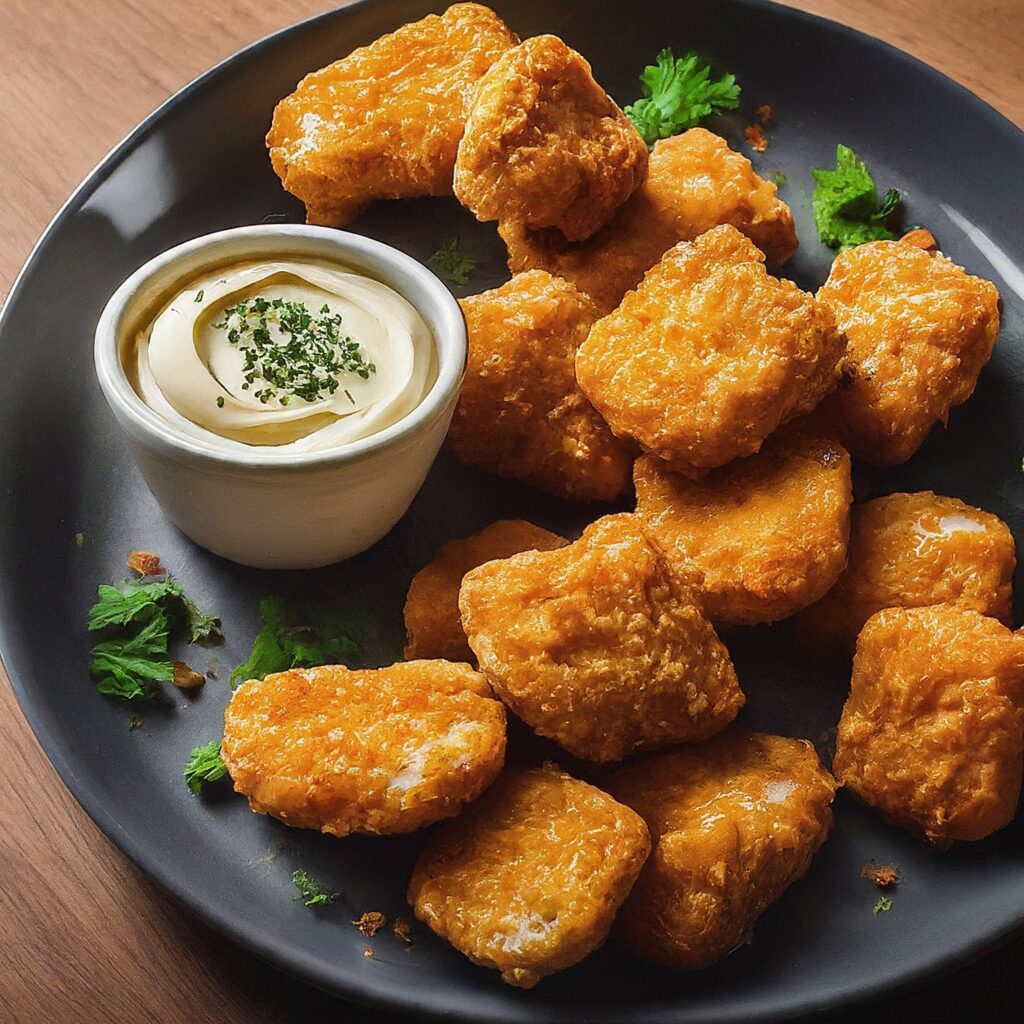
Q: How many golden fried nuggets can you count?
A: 14